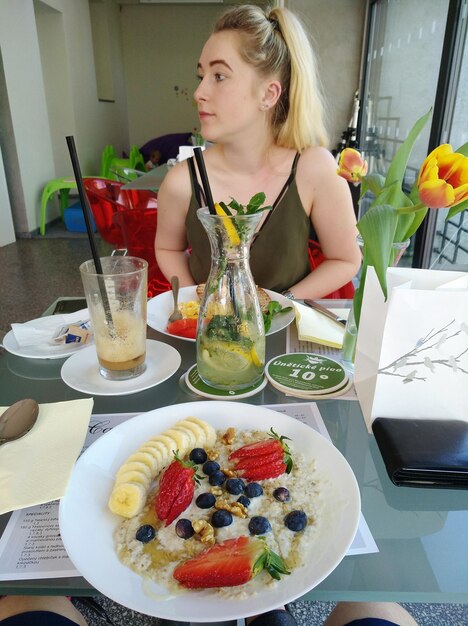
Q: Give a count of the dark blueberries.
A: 13